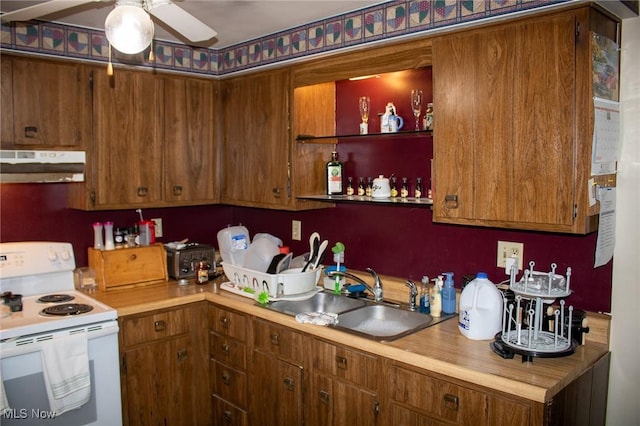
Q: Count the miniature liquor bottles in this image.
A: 7